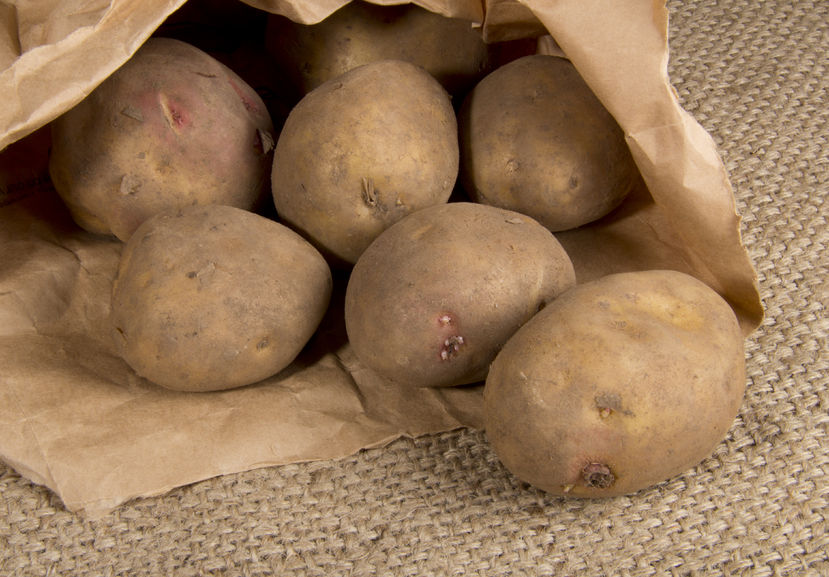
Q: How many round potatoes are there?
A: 7